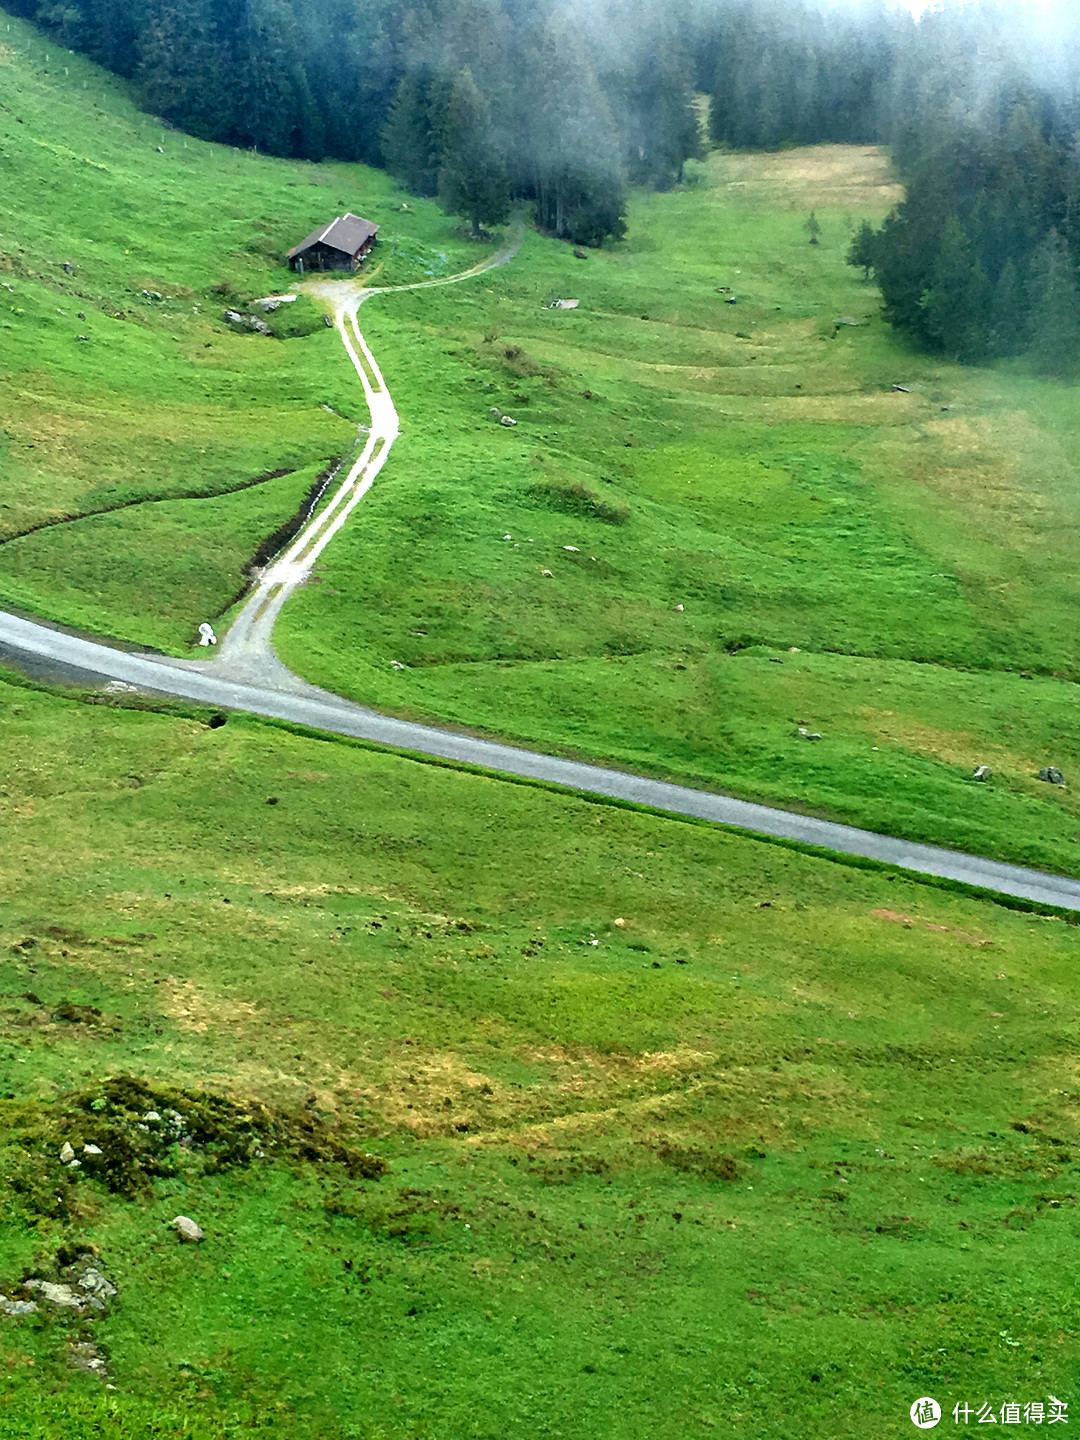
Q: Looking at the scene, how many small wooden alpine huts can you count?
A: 1